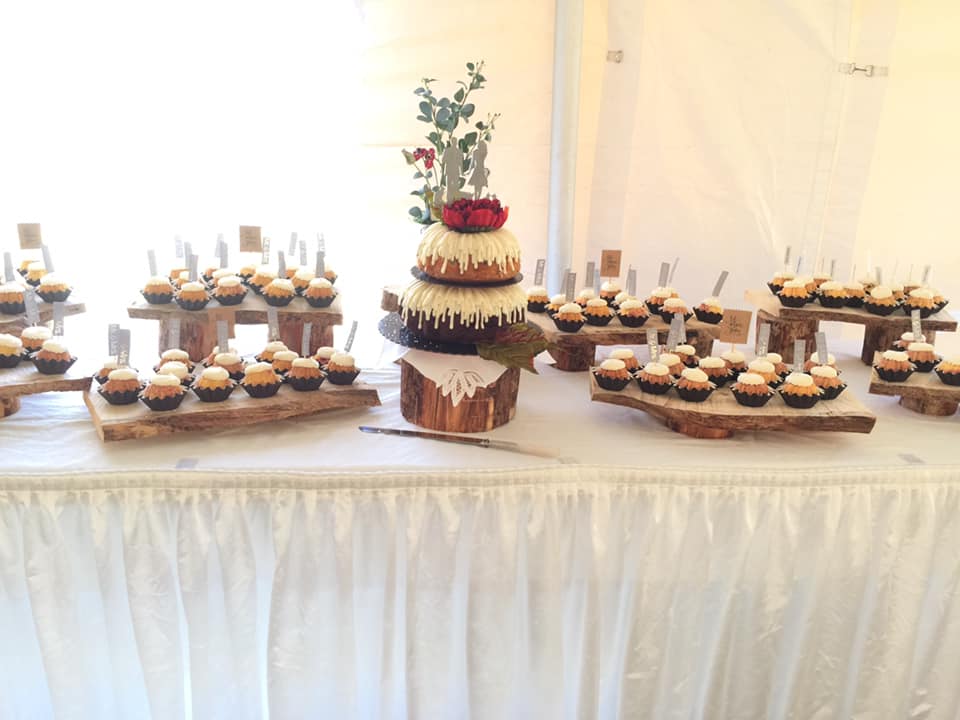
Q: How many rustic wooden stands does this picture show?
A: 9